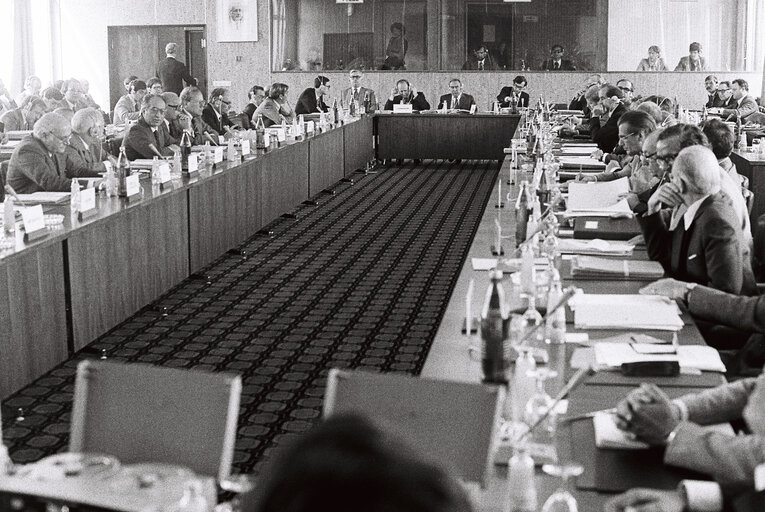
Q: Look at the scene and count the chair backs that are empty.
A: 2